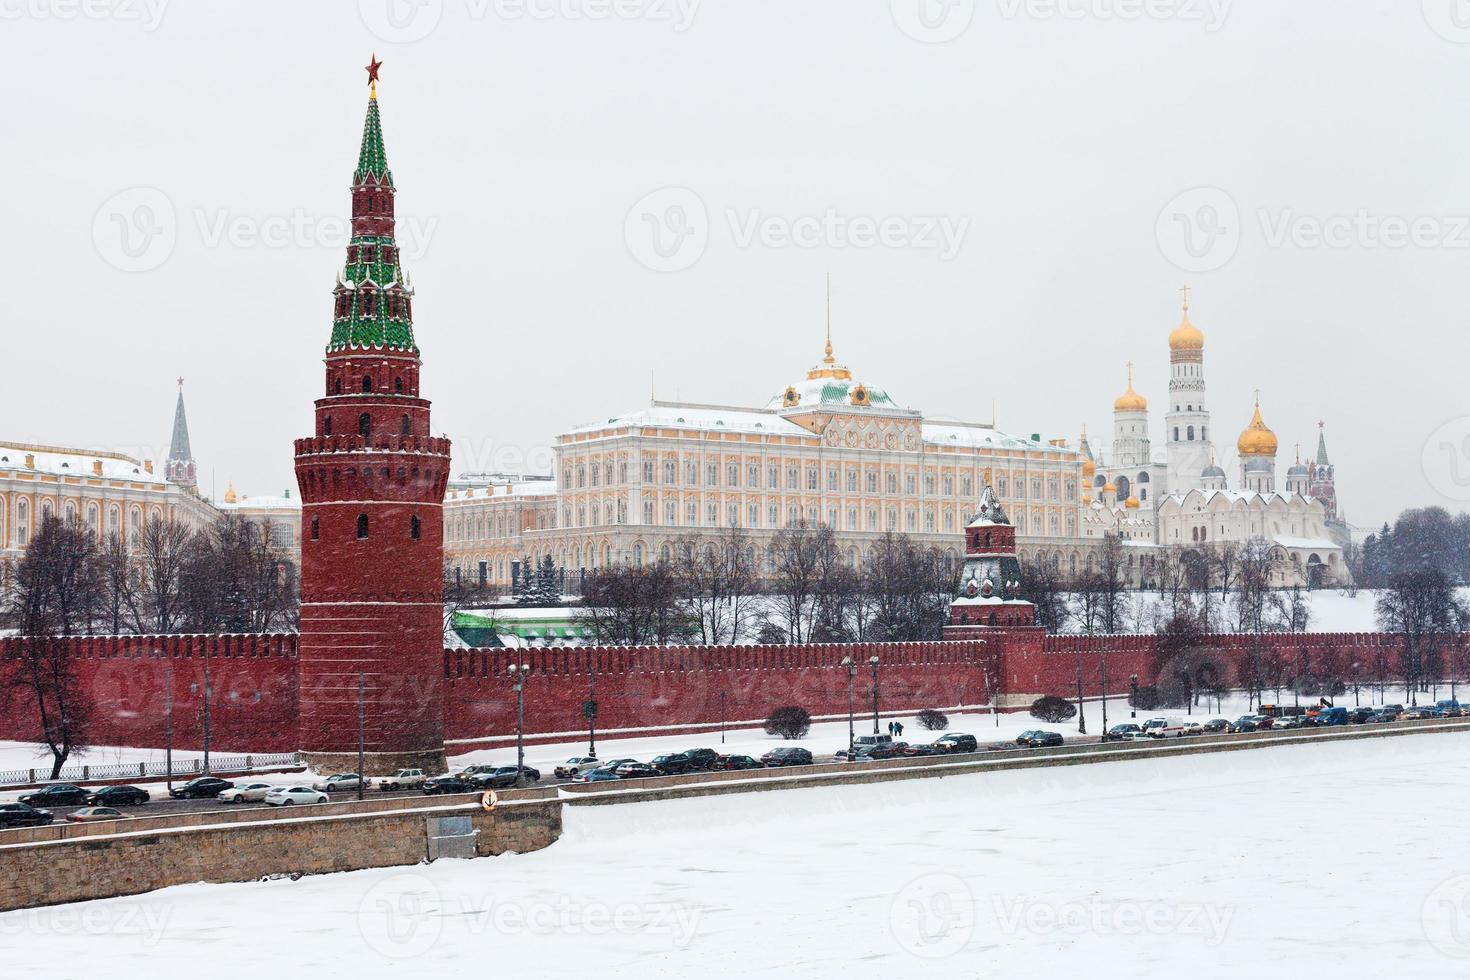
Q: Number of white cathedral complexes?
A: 1